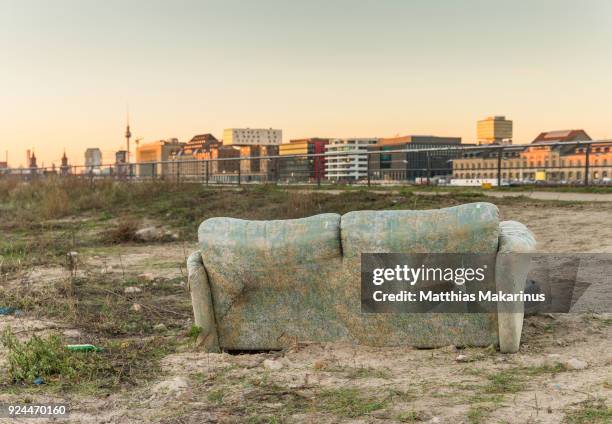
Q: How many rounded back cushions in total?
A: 2